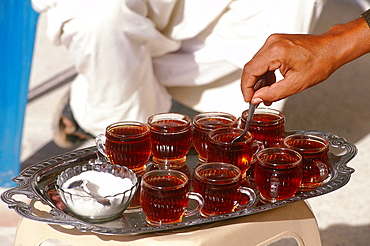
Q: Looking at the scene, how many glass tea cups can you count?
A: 9